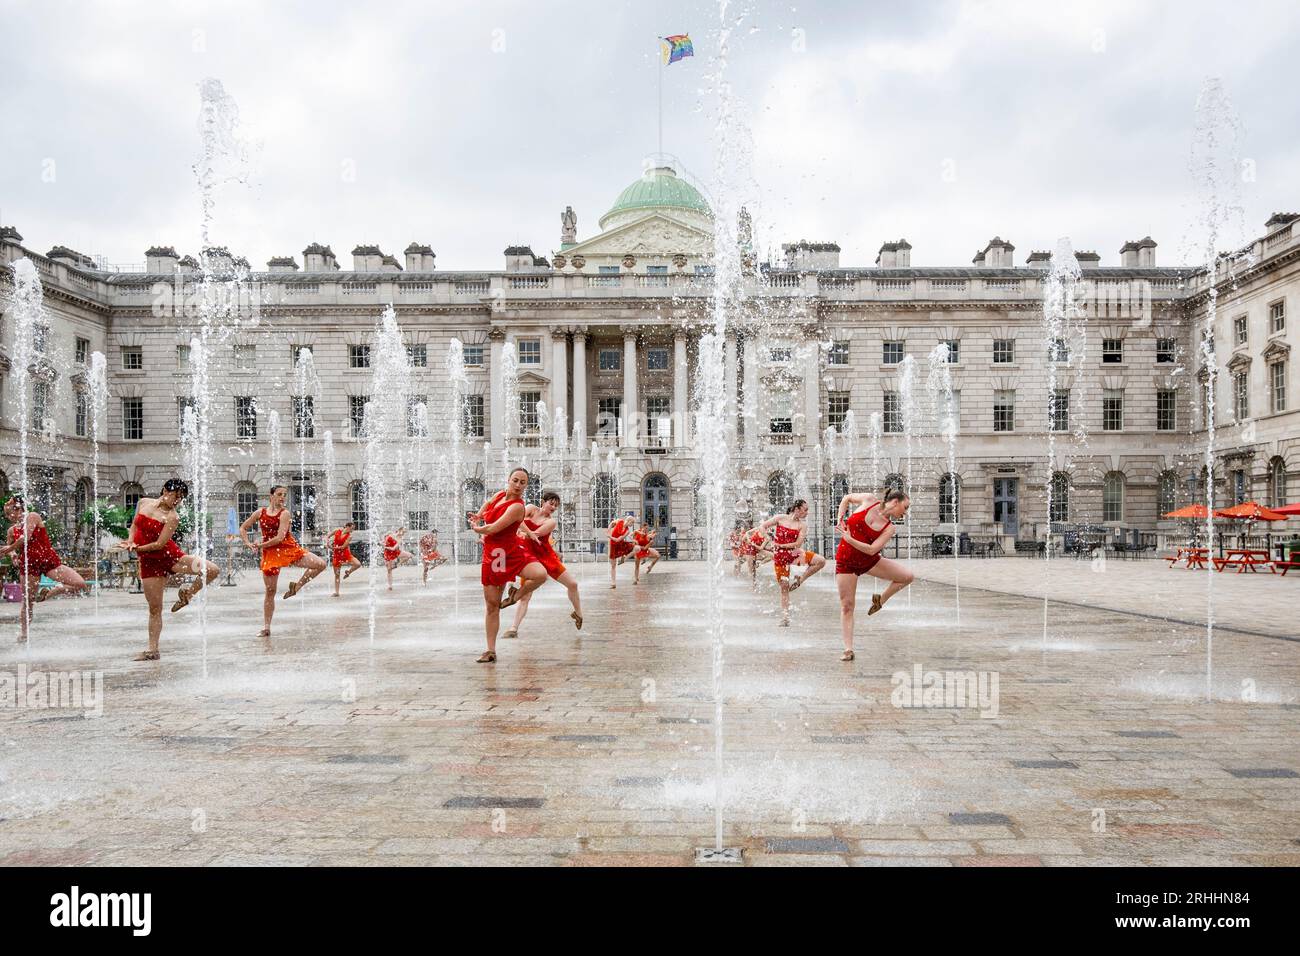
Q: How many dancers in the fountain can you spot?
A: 15